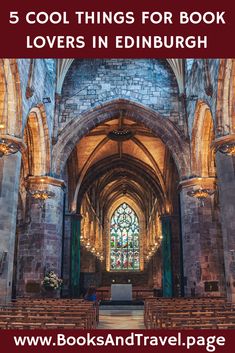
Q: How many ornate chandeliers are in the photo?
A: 4